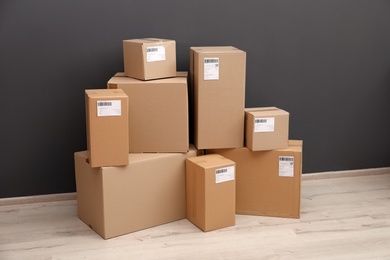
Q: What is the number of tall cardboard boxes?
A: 3